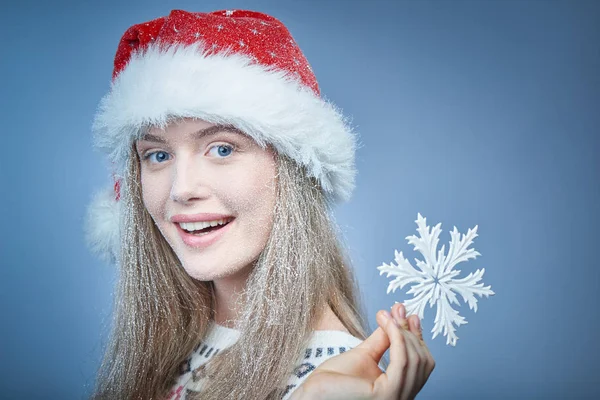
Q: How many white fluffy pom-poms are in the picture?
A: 1